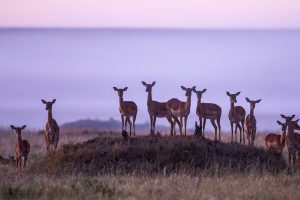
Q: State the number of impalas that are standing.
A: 11